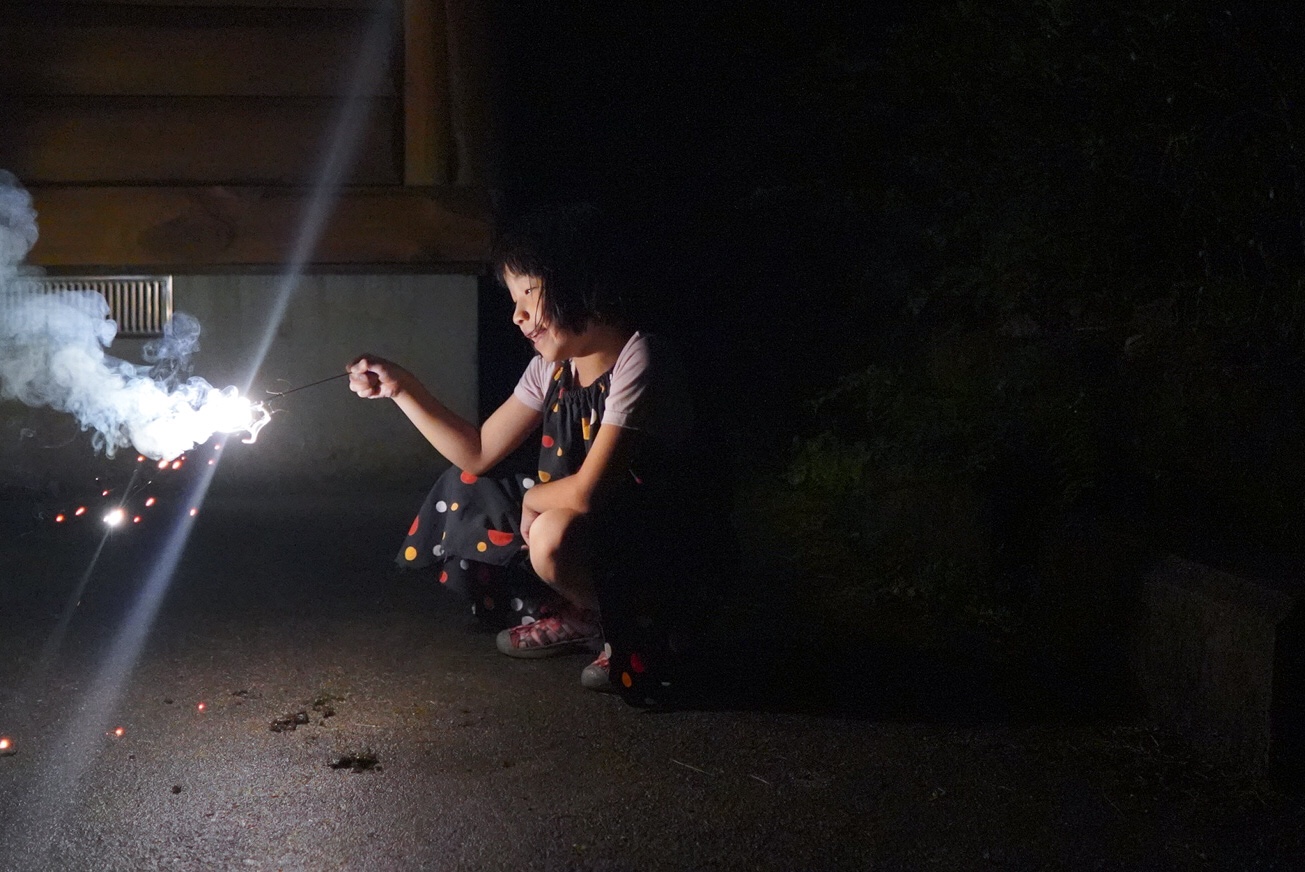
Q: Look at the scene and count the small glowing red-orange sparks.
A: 15